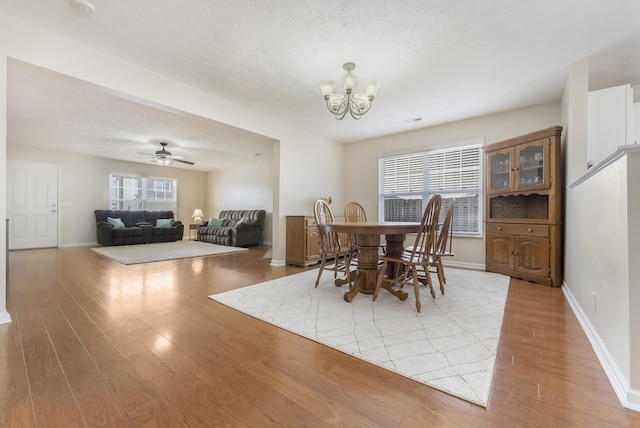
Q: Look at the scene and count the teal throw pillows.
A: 4